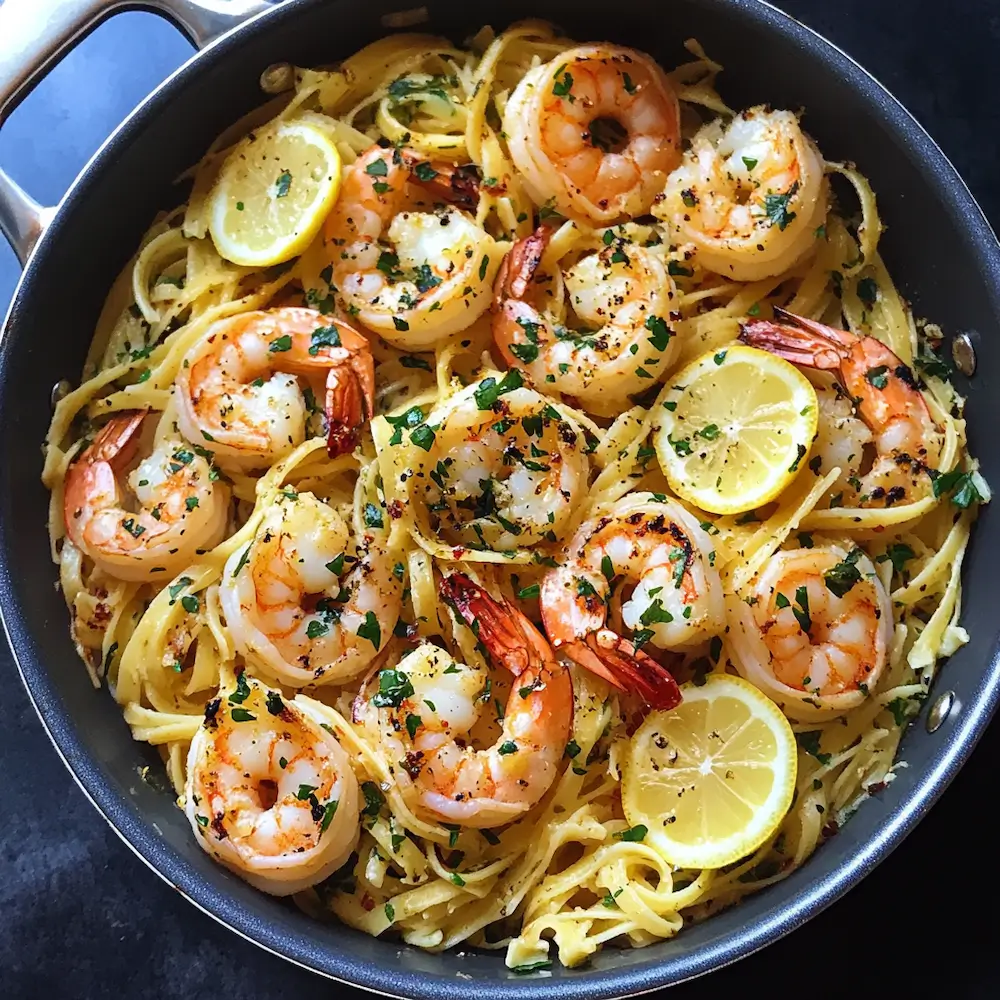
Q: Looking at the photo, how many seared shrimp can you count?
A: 13